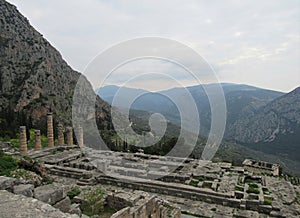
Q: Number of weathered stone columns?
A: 6